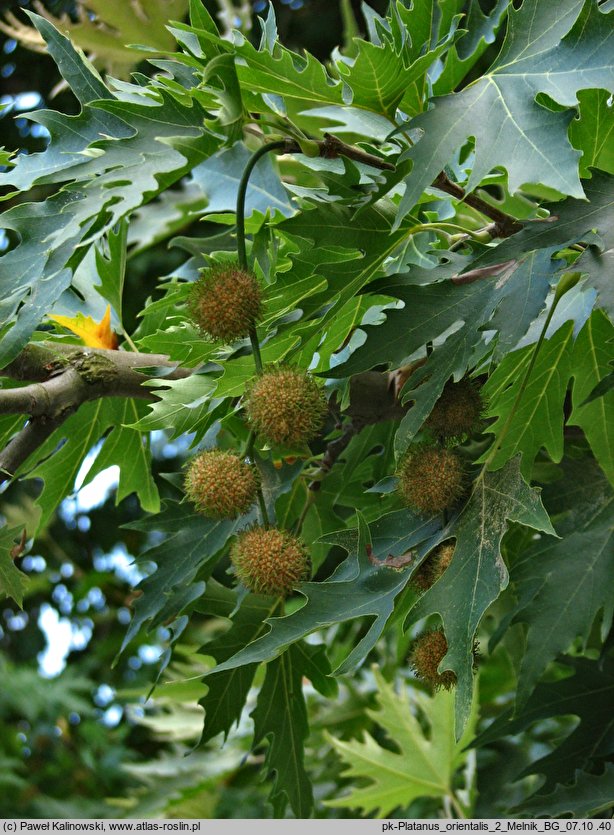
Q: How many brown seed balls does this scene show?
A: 8